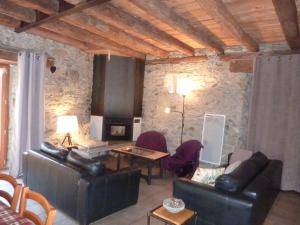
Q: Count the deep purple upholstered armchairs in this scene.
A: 2